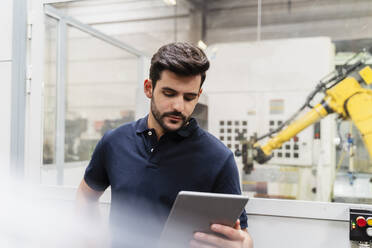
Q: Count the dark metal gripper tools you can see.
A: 1